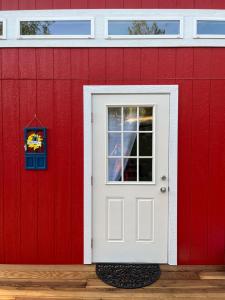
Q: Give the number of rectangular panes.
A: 13